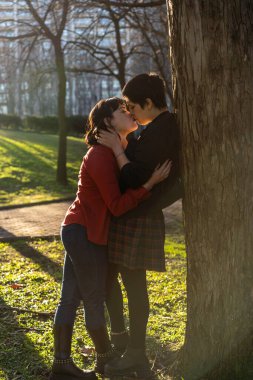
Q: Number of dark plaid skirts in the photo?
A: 1